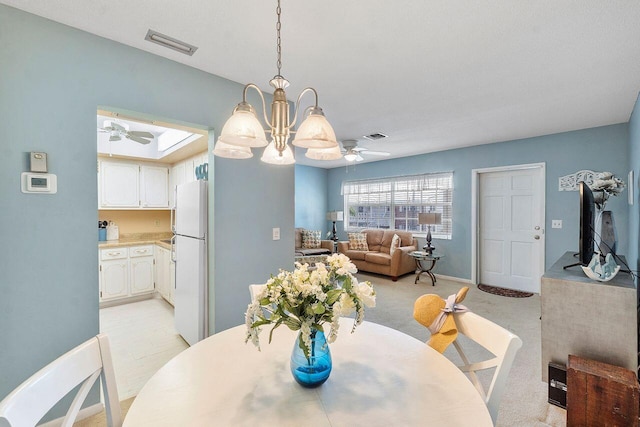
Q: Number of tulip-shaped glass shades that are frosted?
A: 5